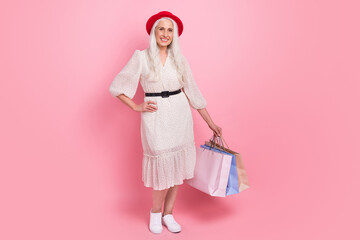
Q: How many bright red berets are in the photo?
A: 1